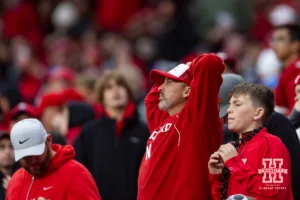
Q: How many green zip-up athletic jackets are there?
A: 0